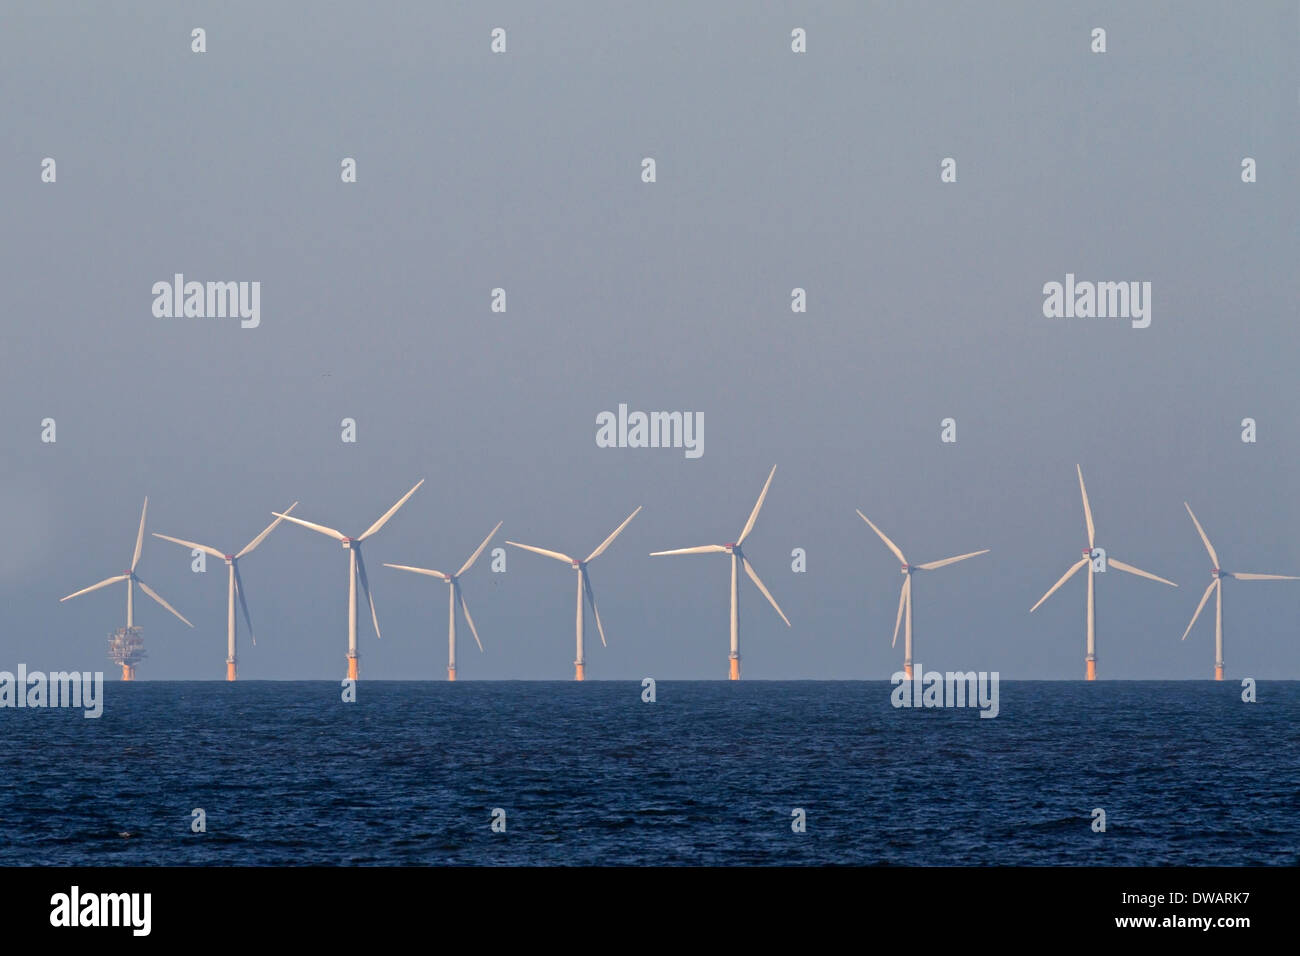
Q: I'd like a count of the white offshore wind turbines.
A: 9